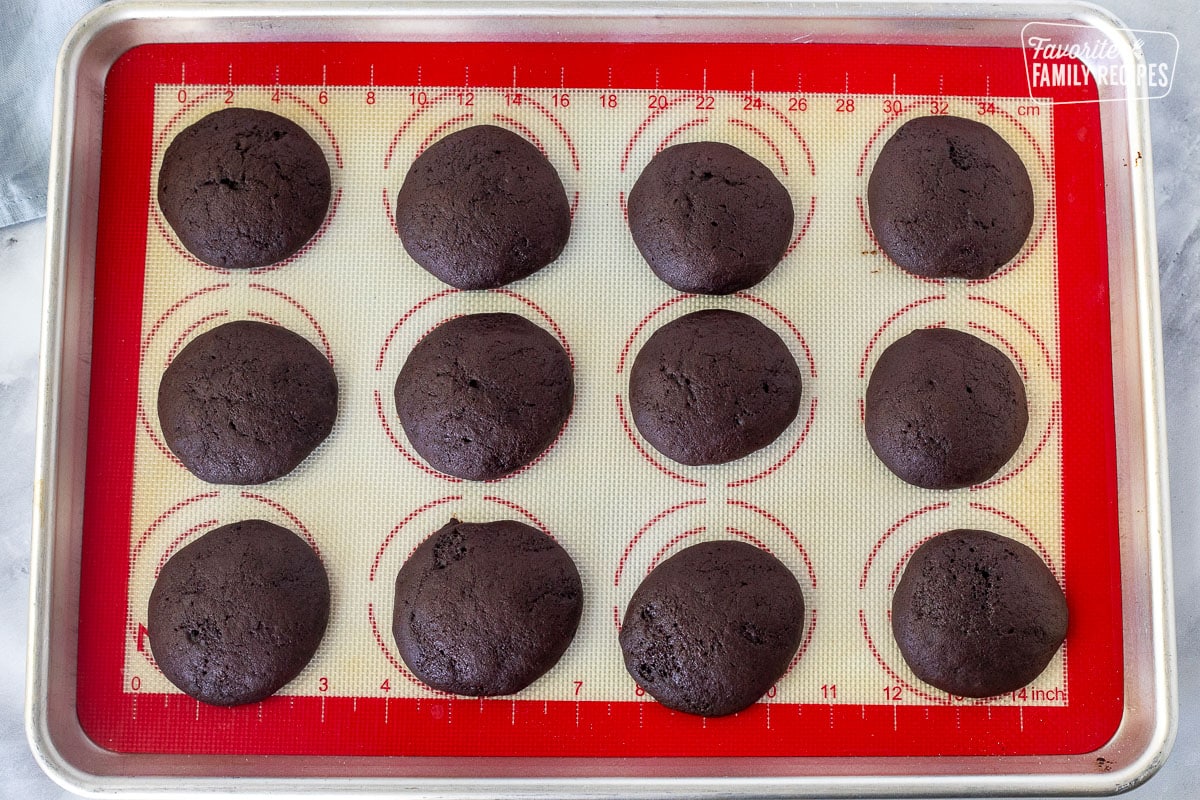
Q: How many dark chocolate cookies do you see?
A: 12